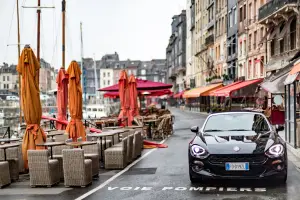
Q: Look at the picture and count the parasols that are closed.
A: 5